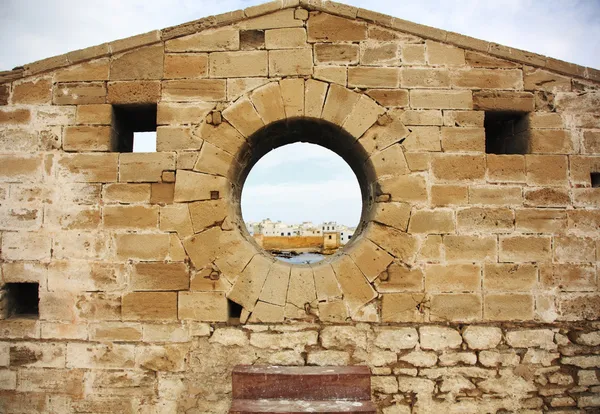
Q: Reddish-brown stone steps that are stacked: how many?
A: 2